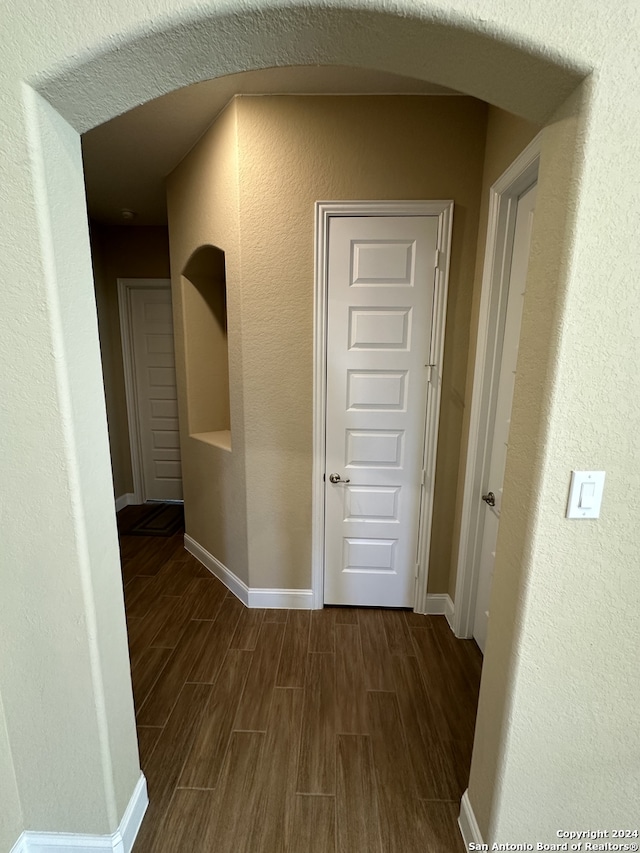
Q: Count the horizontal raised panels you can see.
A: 12